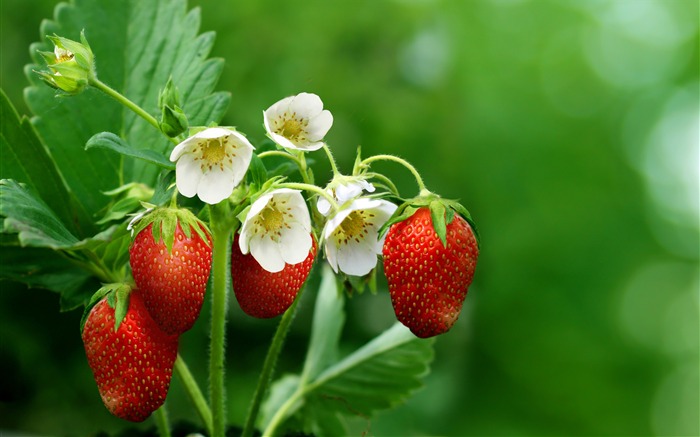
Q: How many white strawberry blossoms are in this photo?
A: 5